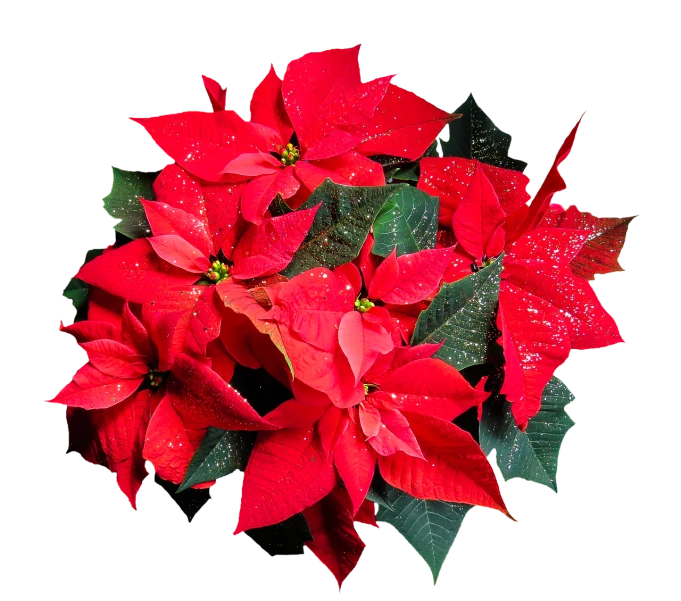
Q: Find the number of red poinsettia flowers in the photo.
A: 6